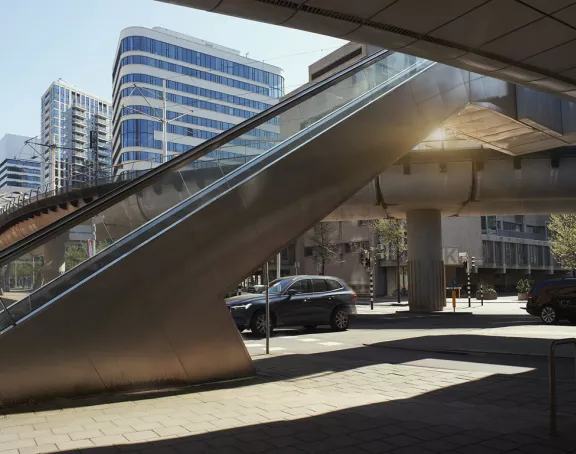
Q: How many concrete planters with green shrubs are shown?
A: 2